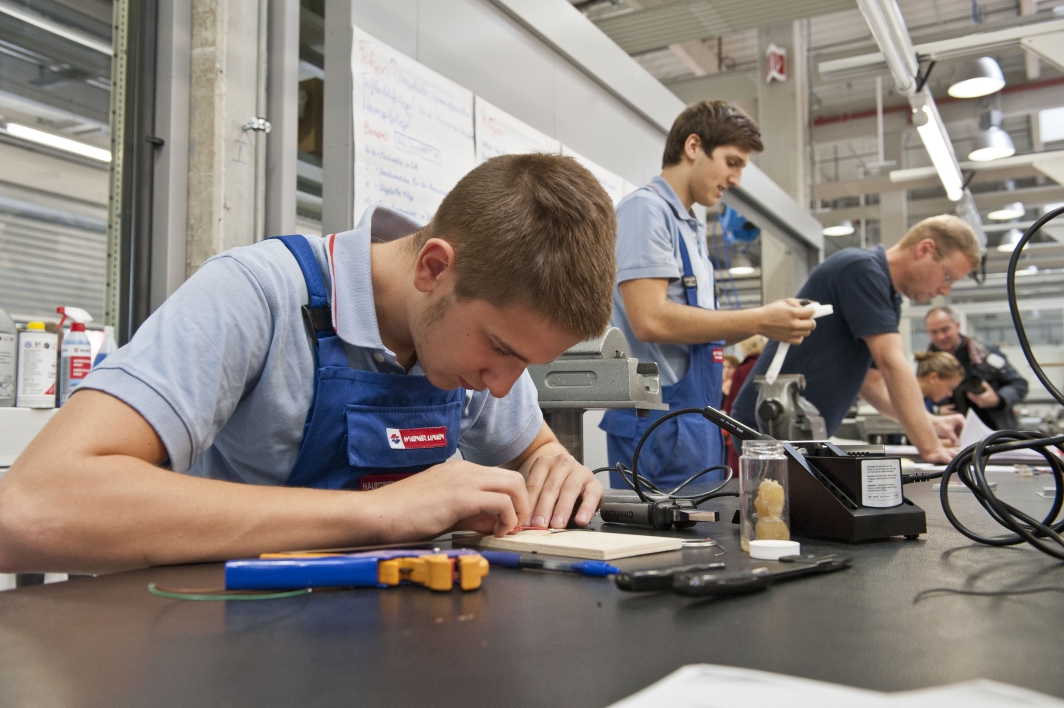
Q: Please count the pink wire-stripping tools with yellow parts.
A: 0